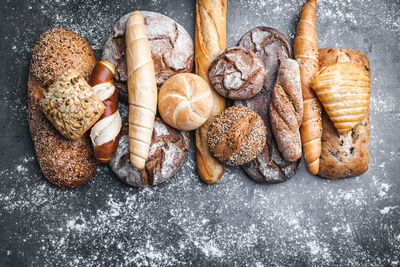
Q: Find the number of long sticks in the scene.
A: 3